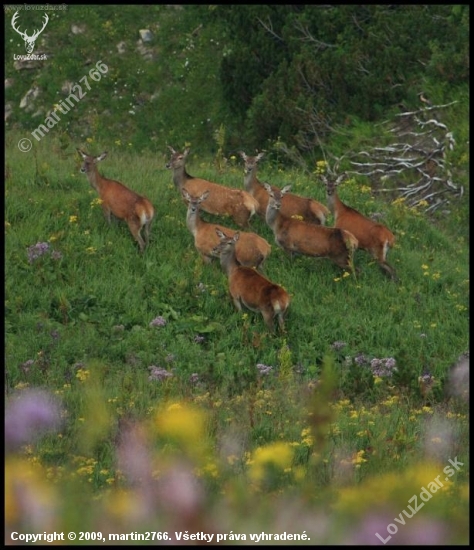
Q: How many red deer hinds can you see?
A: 7